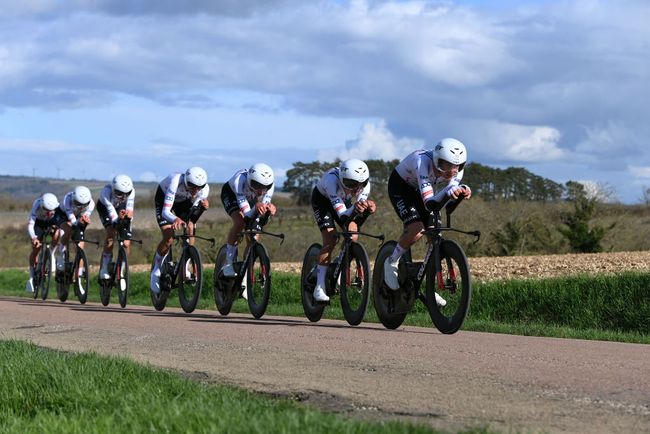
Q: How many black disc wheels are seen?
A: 7